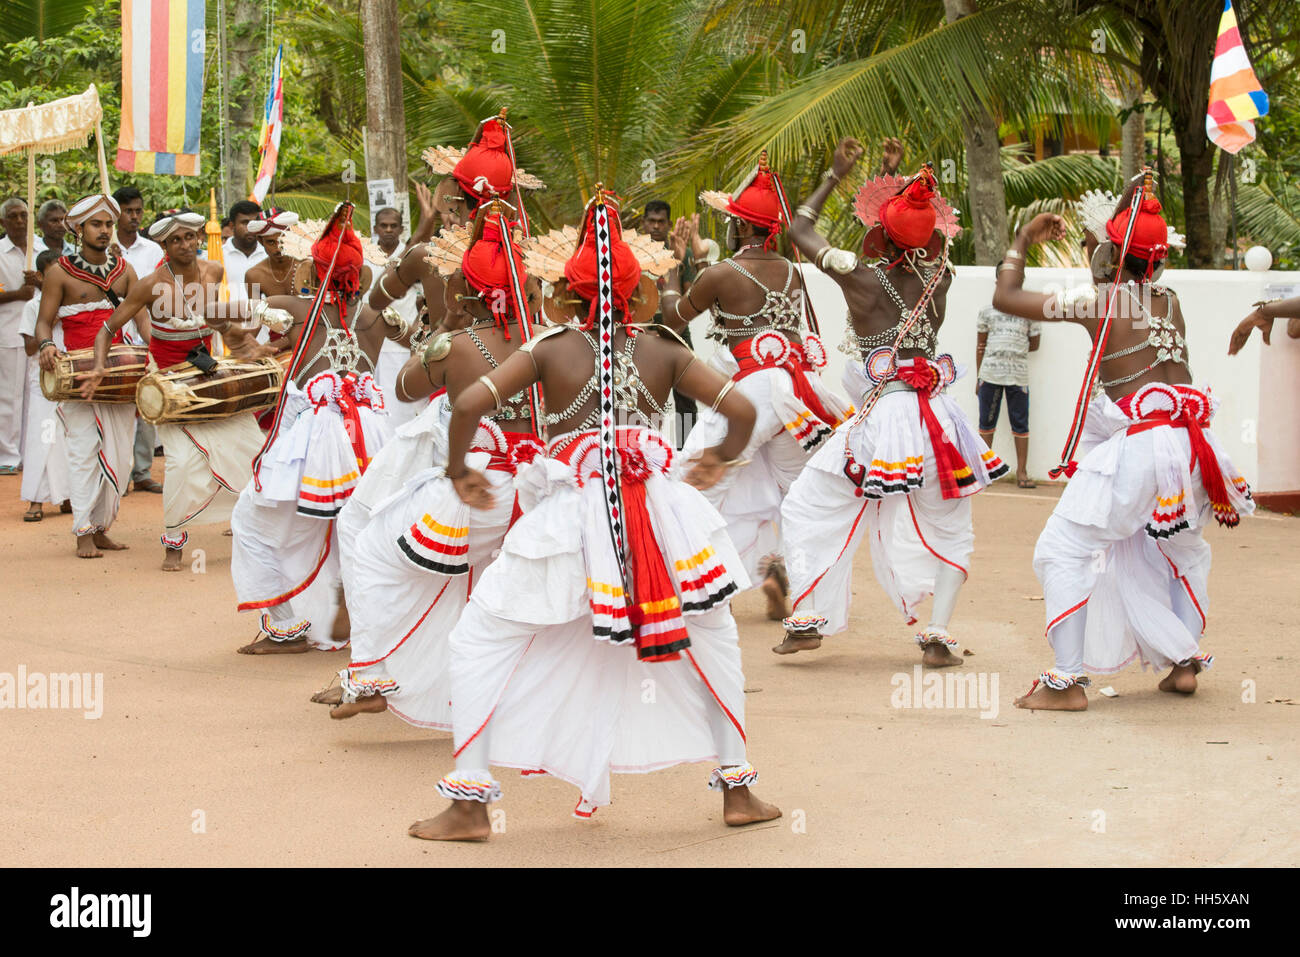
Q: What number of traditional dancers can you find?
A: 7